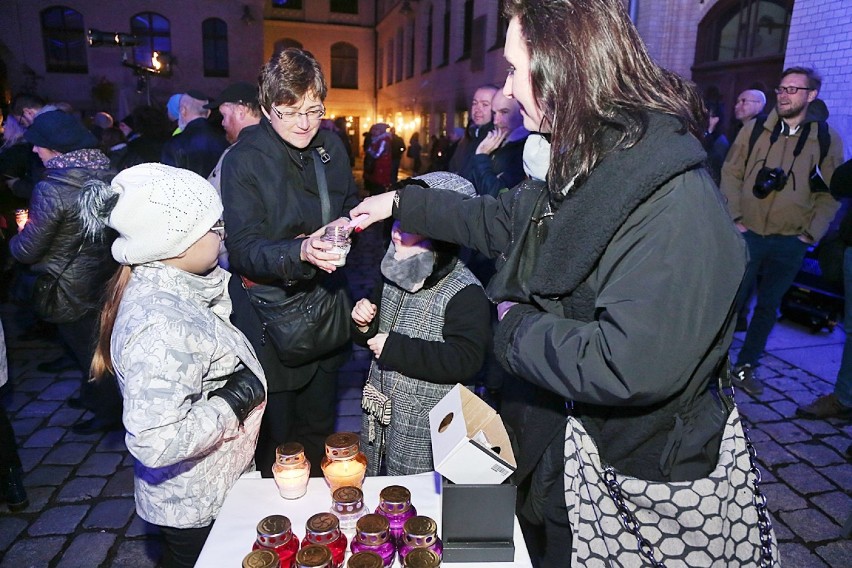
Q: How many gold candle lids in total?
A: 12